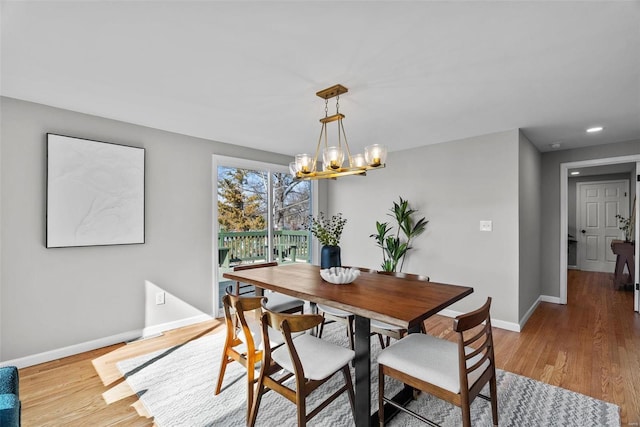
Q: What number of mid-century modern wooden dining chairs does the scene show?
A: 6